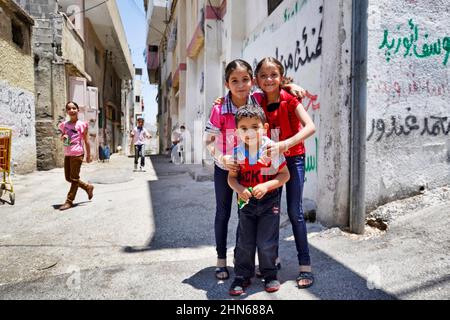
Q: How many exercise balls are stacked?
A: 0